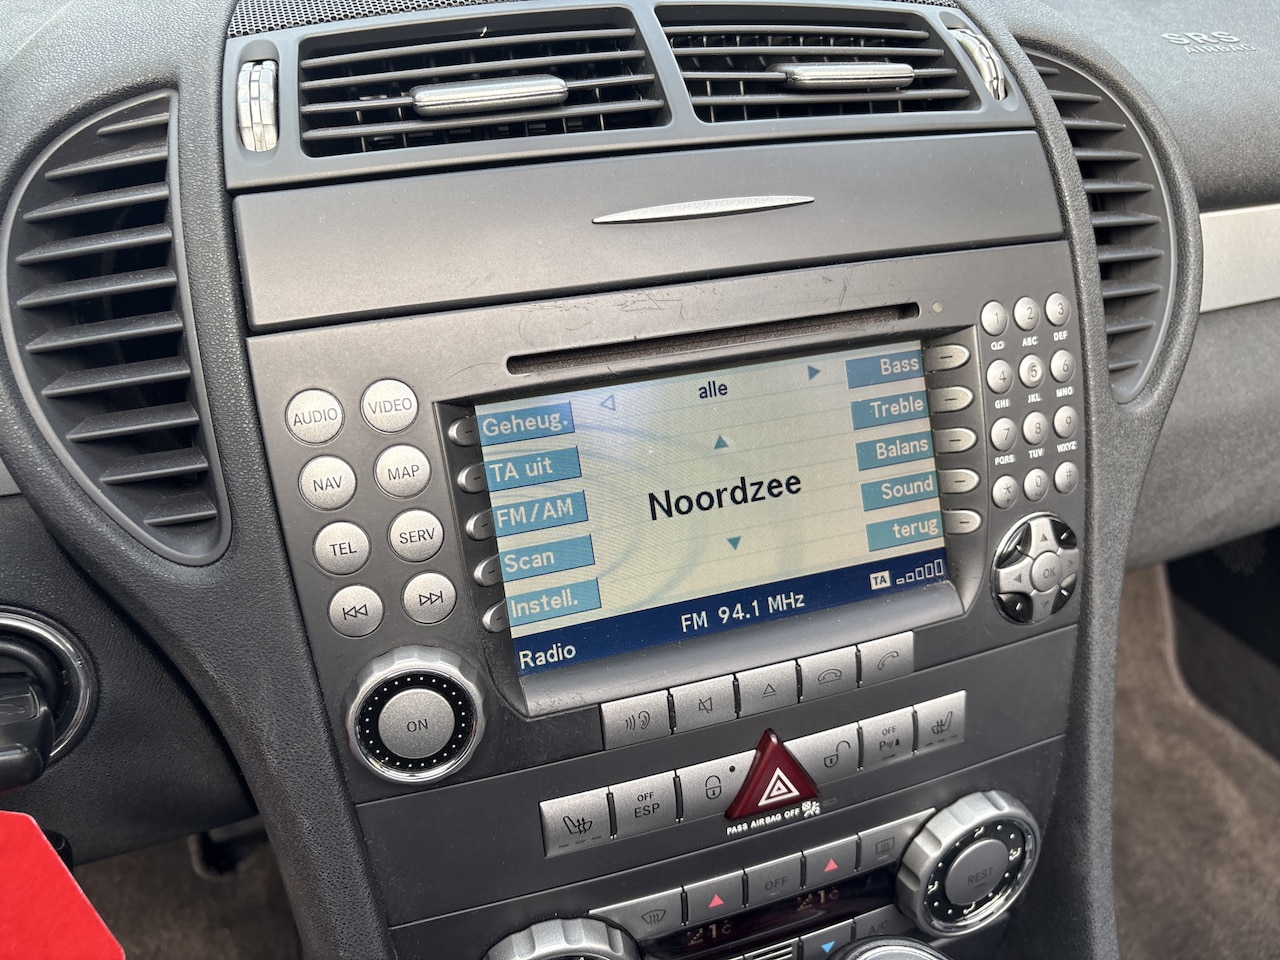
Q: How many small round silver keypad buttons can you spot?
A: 12